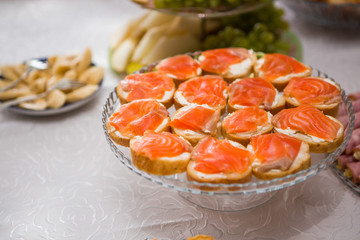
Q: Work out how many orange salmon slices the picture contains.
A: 14